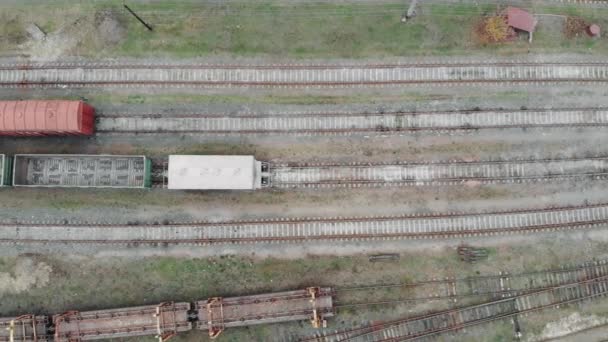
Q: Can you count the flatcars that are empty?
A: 3